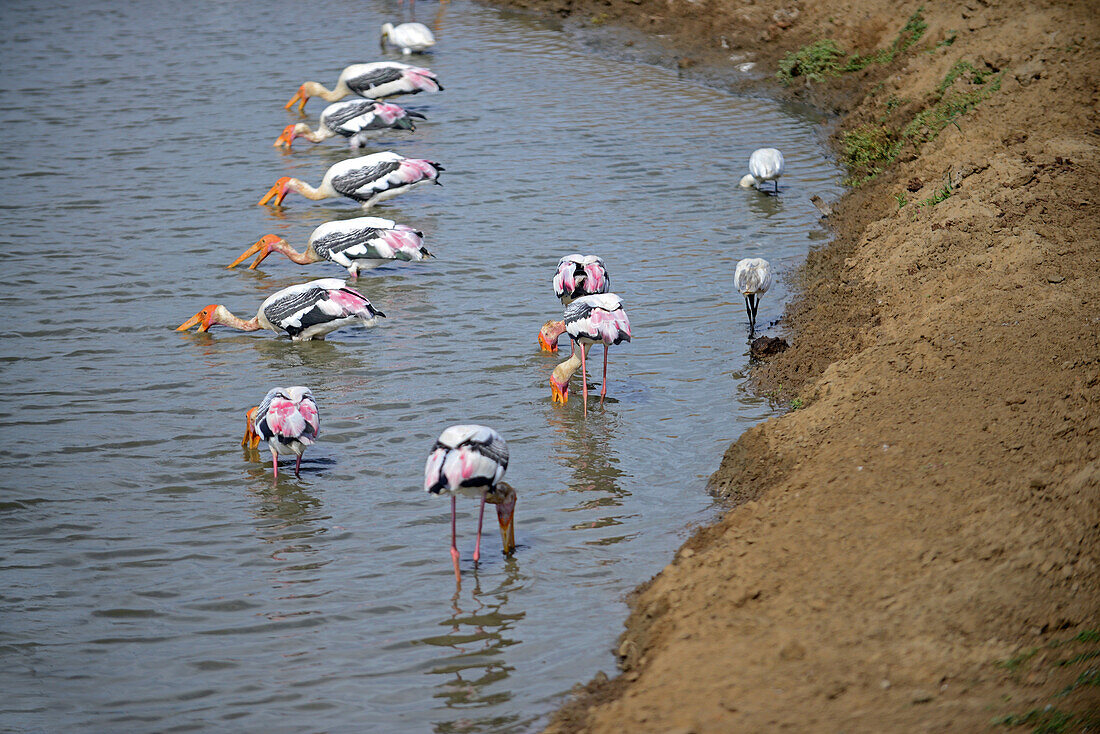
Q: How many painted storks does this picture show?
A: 9